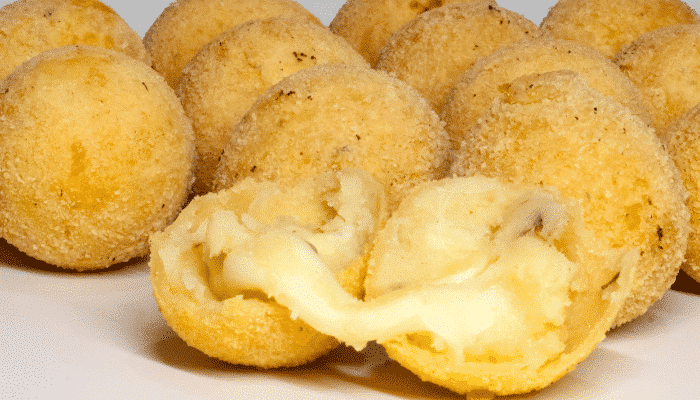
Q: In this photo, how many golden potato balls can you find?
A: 13